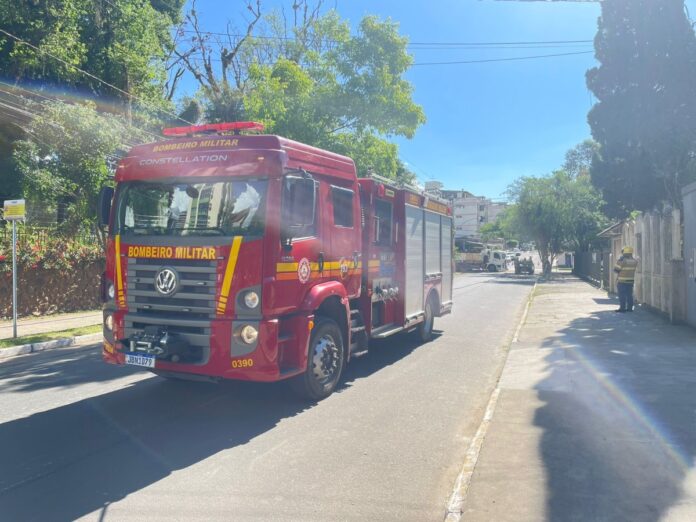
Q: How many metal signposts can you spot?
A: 1